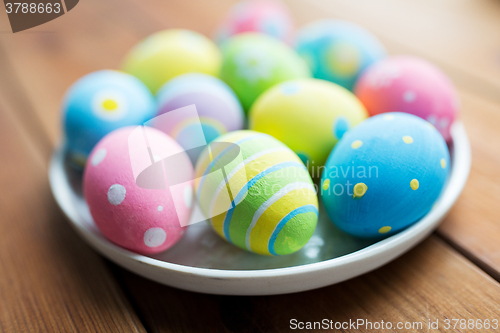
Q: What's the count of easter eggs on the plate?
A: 11